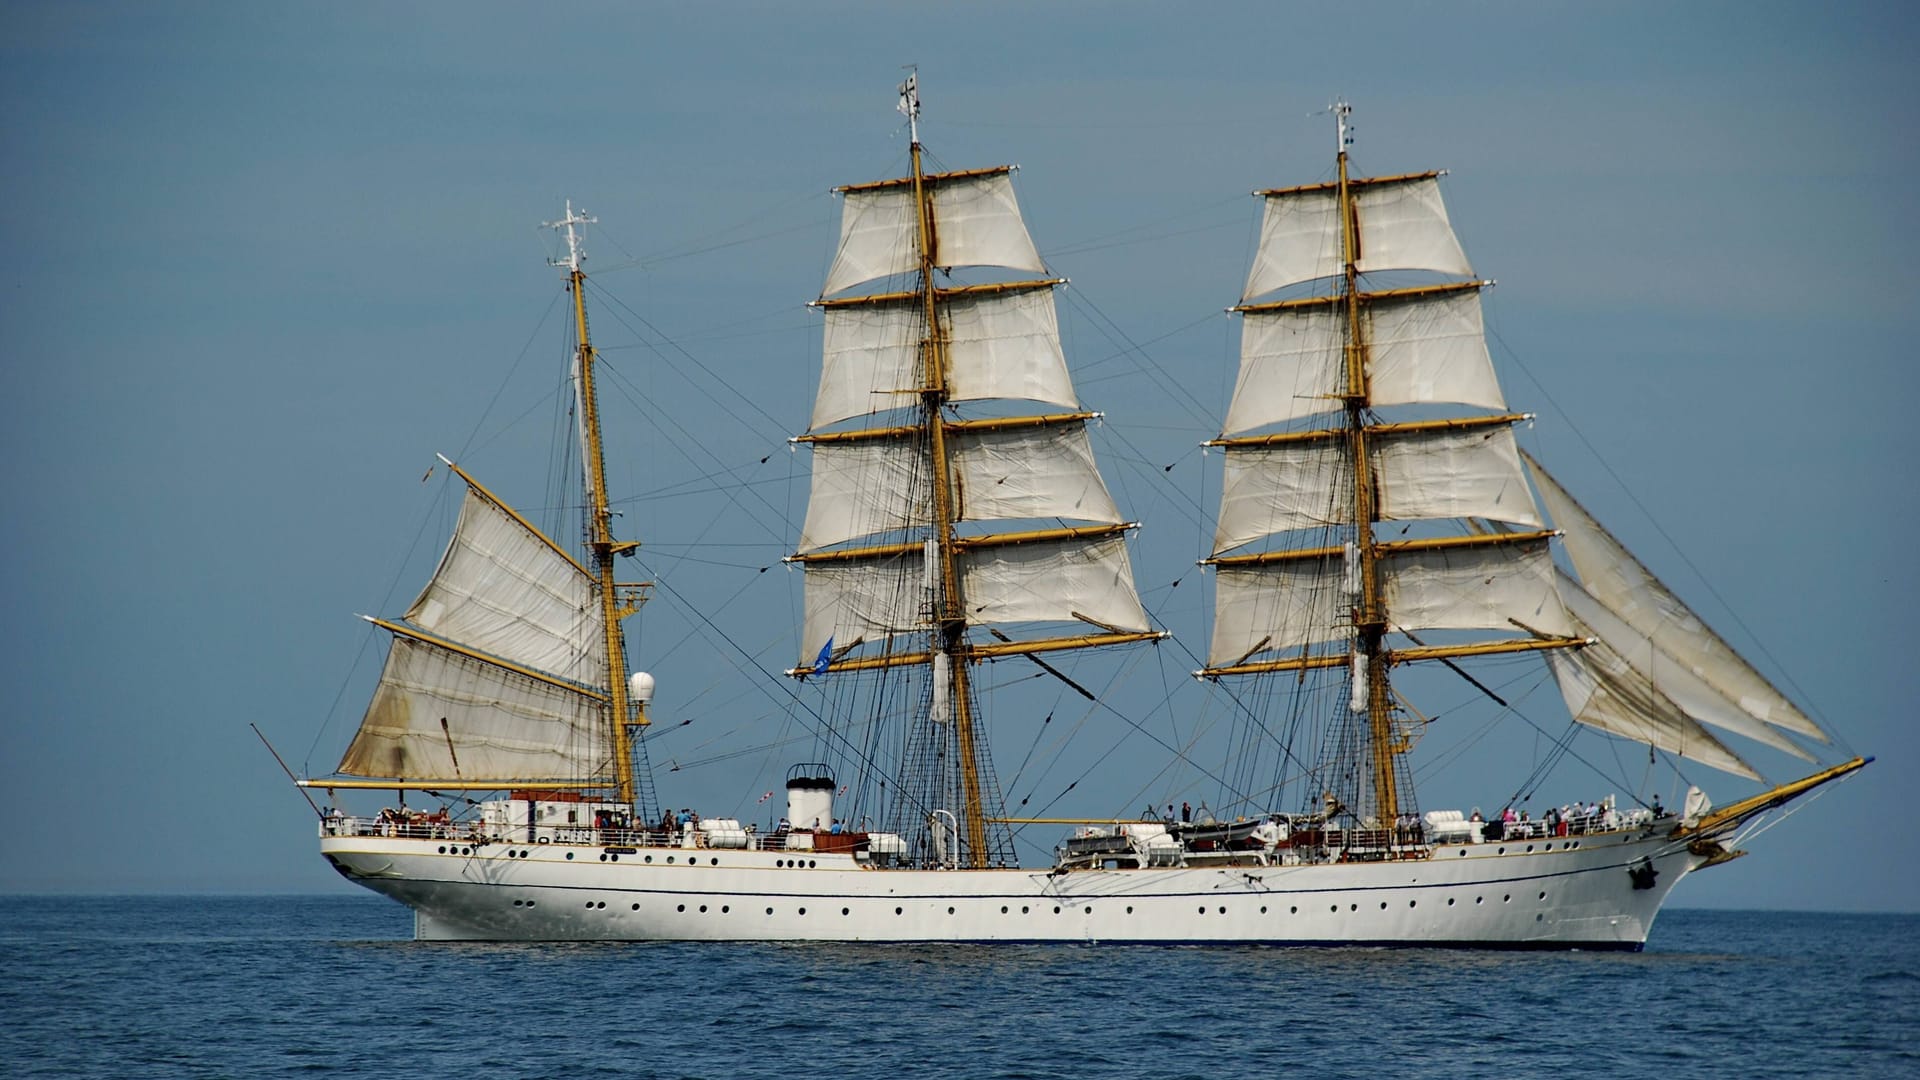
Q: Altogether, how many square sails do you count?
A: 8